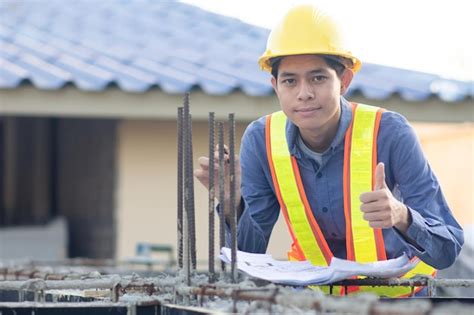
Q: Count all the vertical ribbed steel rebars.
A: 6